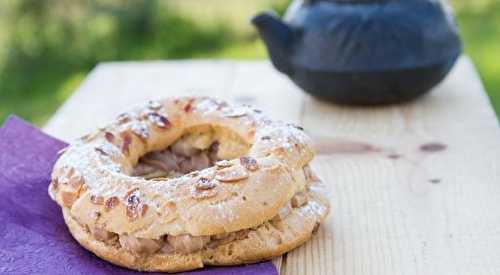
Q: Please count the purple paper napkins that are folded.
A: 1